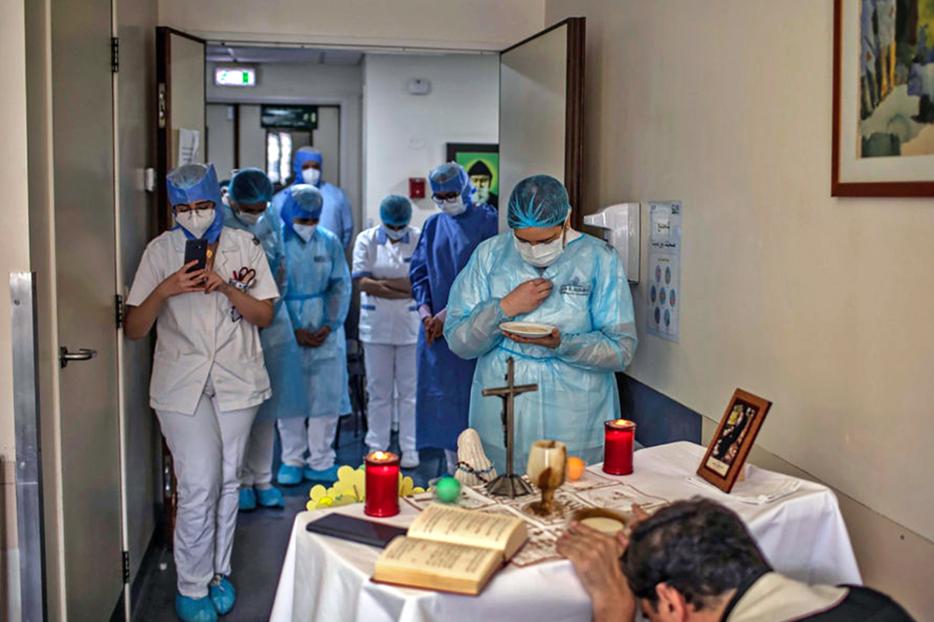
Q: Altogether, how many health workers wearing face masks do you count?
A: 7